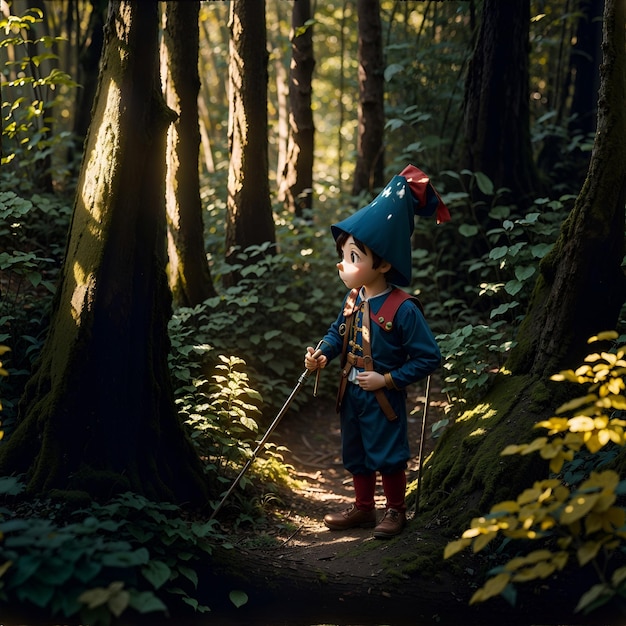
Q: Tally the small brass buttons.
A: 2